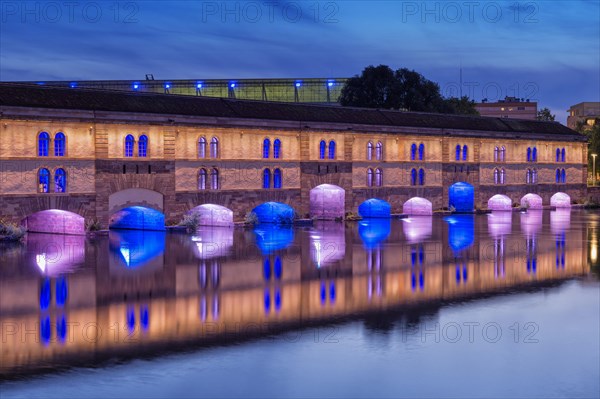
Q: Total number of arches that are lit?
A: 11